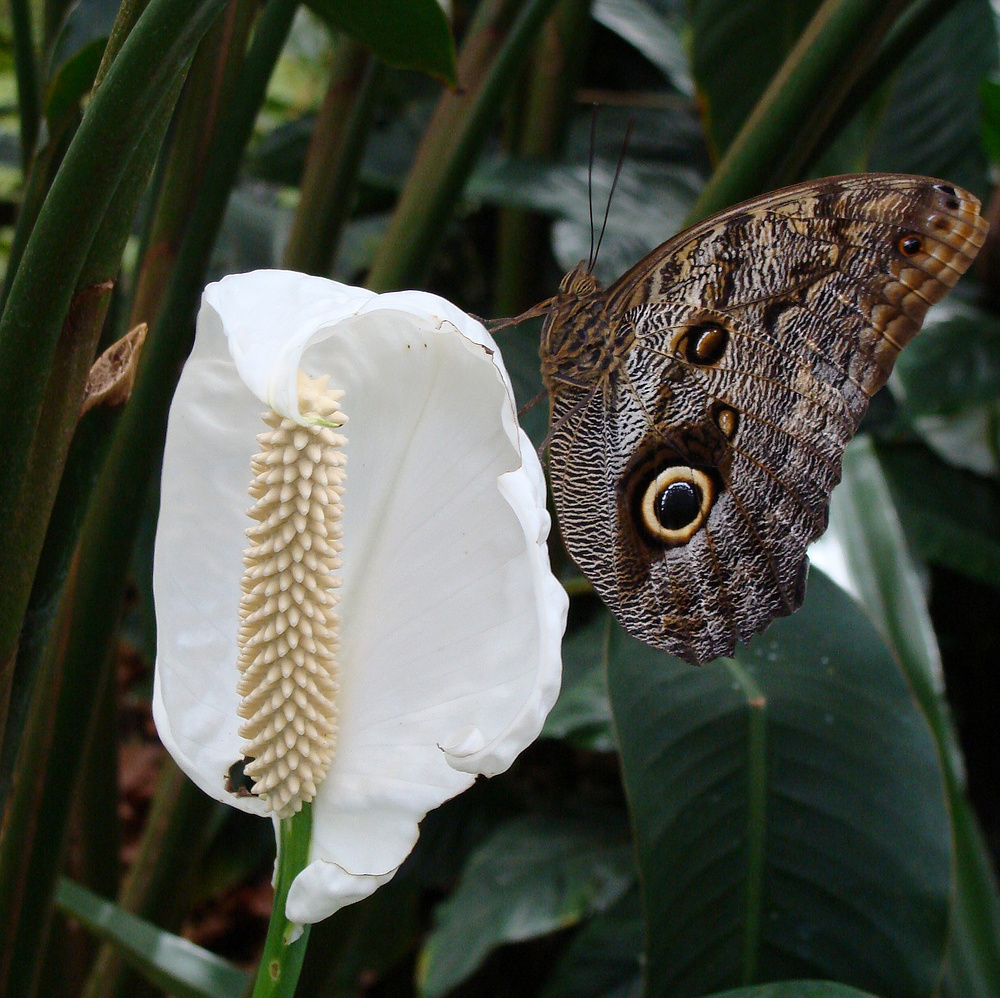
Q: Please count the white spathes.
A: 1